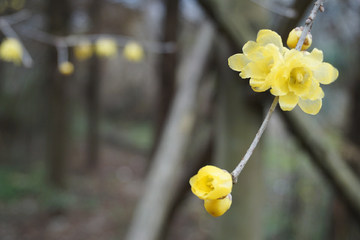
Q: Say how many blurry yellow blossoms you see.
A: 5